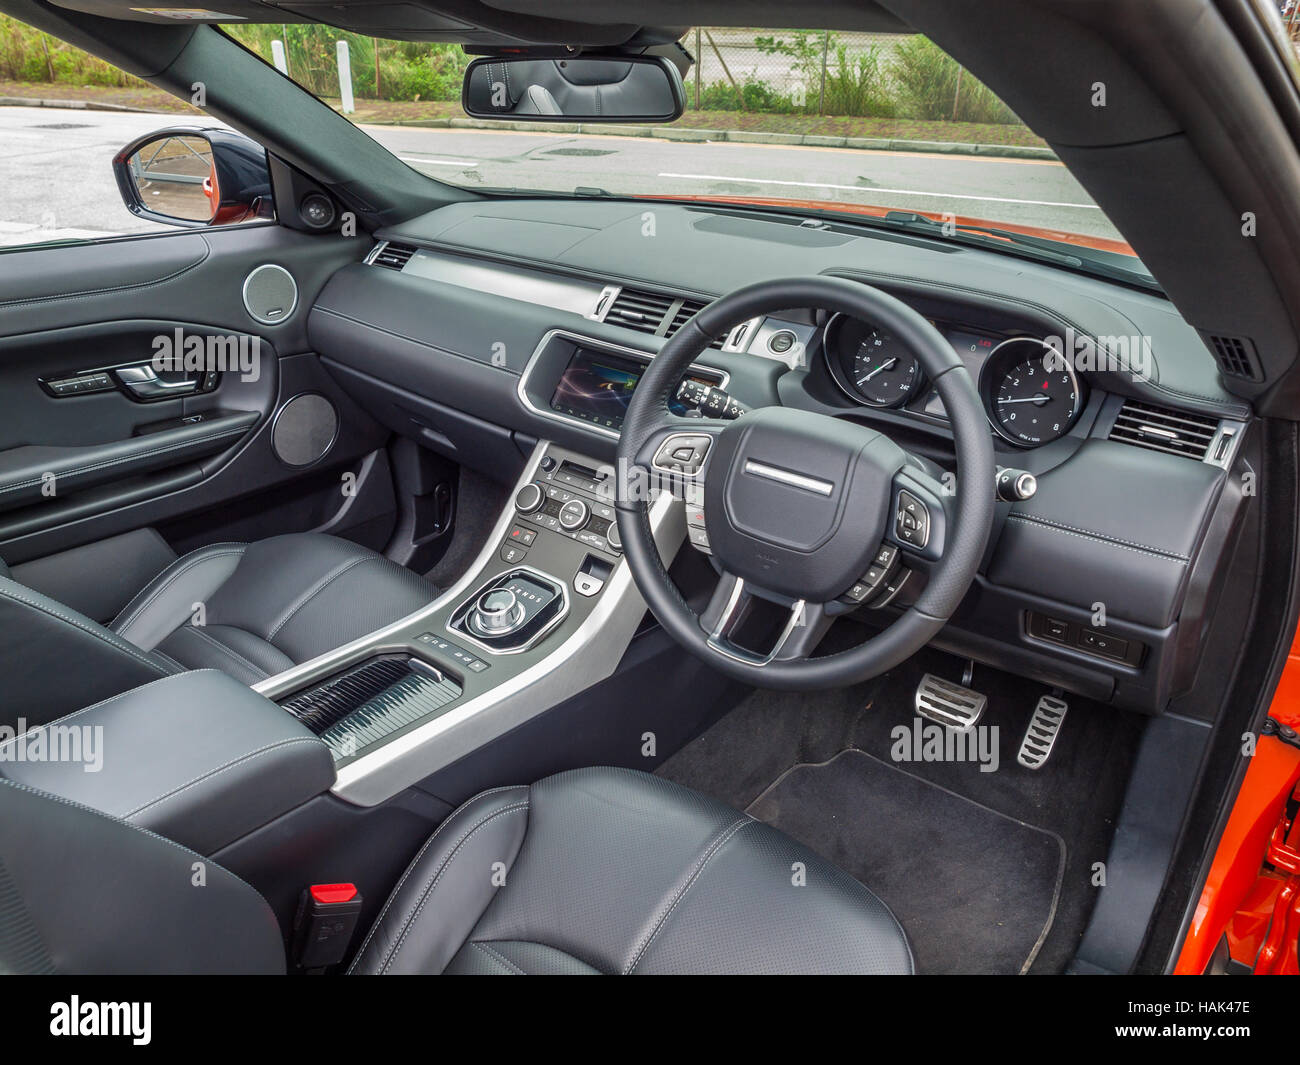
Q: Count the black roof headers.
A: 1